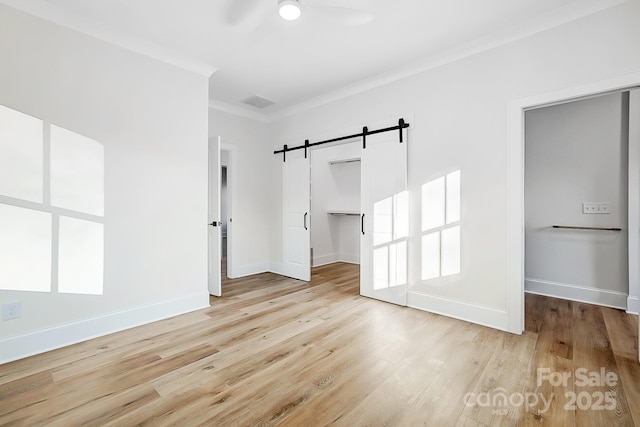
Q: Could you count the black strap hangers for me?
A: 4